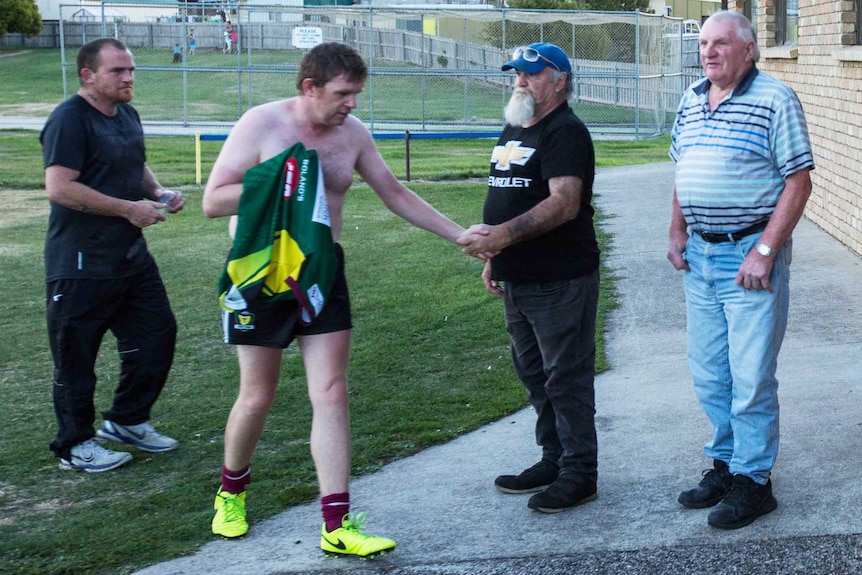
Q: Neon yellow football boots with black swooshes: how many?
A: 2